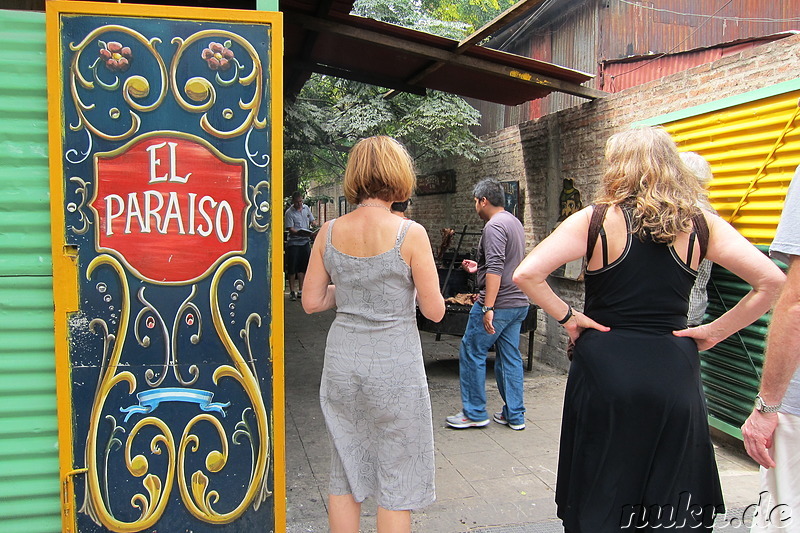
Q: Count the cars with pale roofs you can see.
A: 0